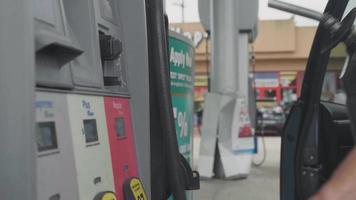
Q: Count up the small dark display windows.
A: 3